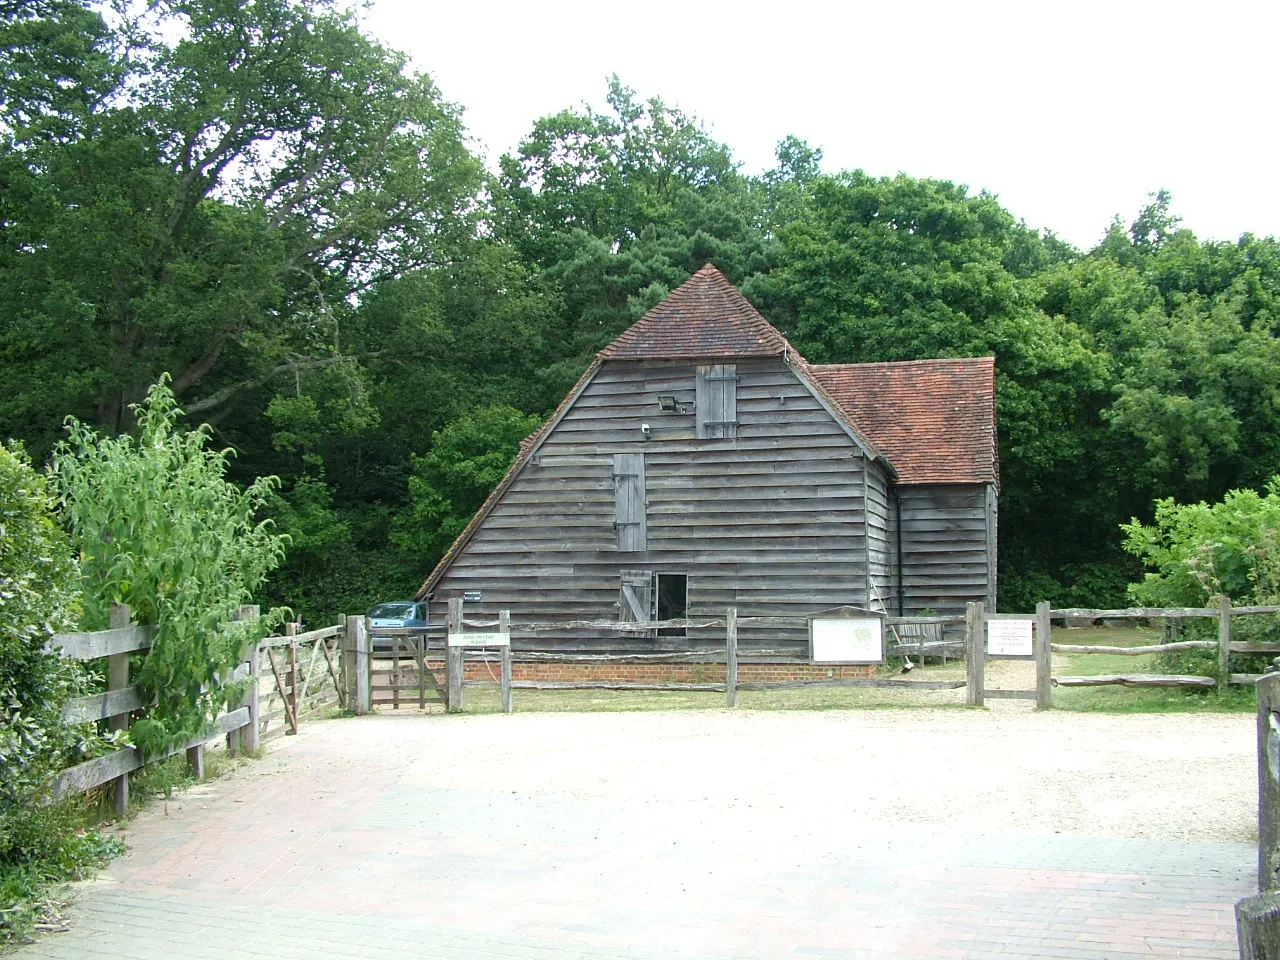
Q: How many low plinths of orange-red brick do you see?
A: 1